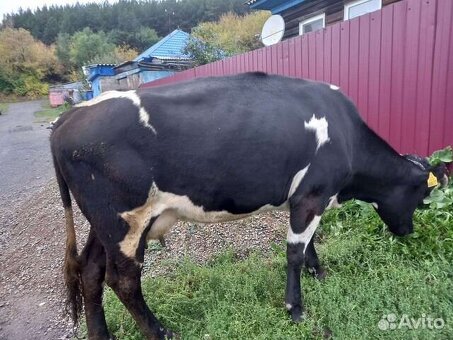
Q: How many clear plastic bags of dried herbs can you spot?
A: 0